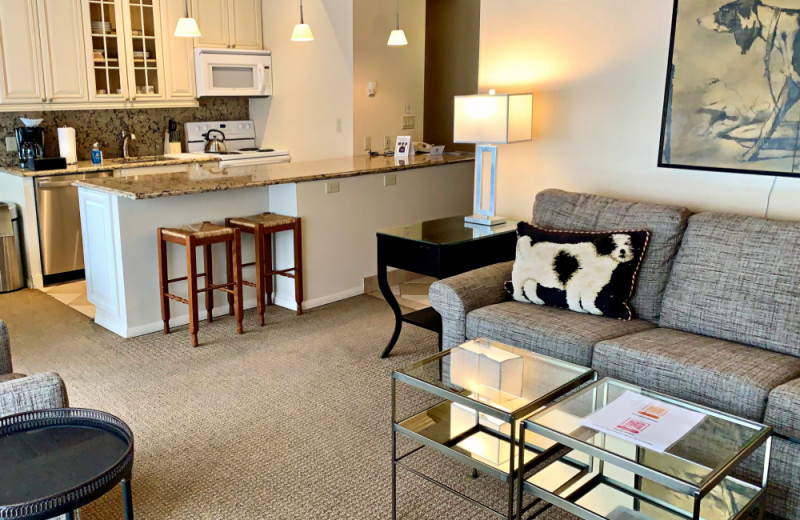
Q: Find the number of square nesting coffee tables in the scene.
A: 2